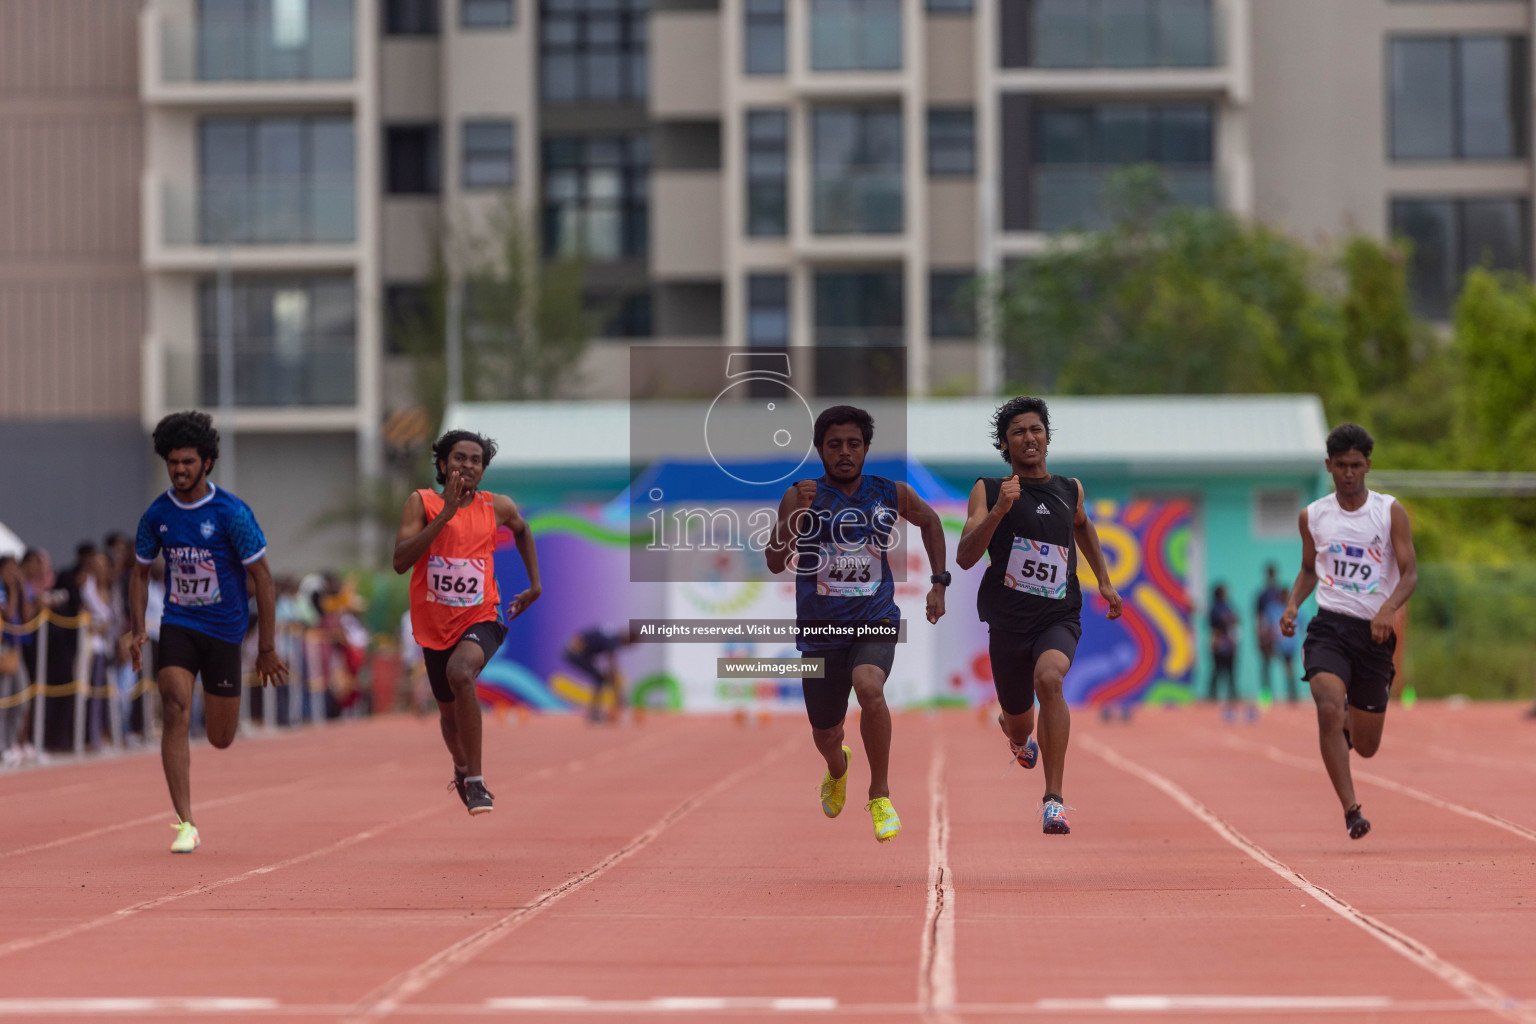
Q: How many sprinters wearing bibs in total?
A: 5